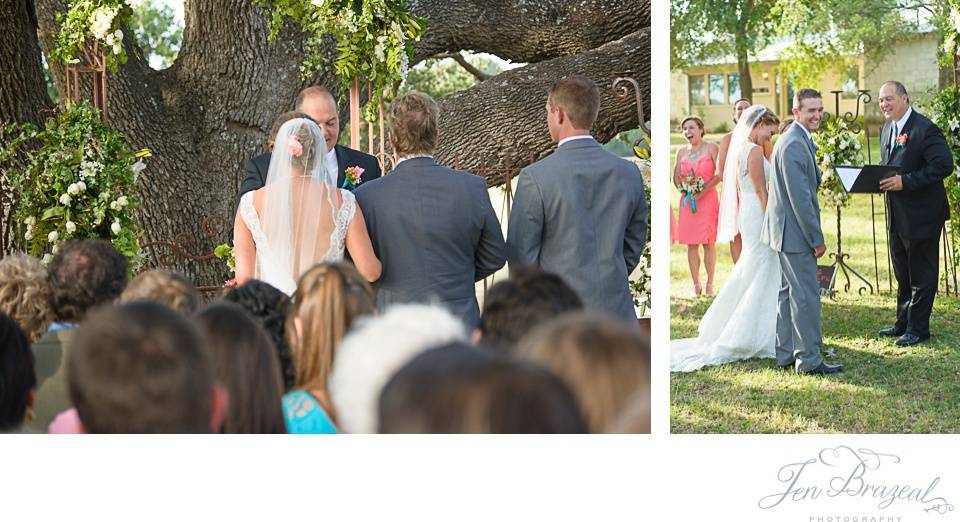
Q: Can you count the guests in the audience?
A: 12